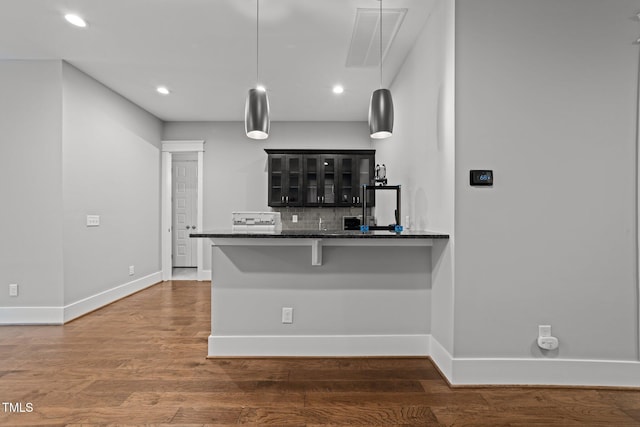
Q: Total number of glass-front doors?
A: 6